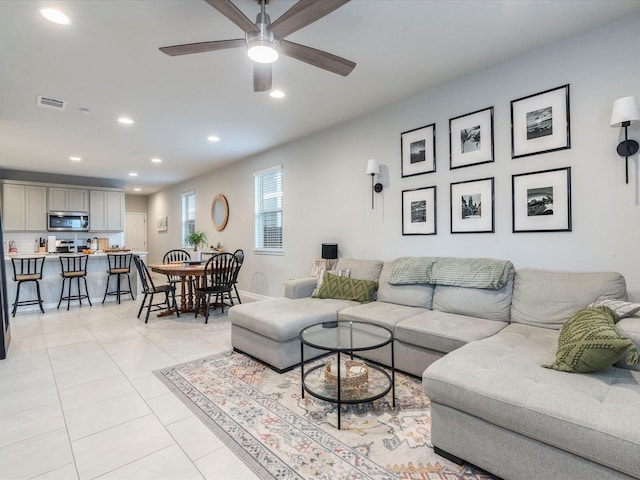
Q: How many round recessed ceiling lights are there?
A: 8